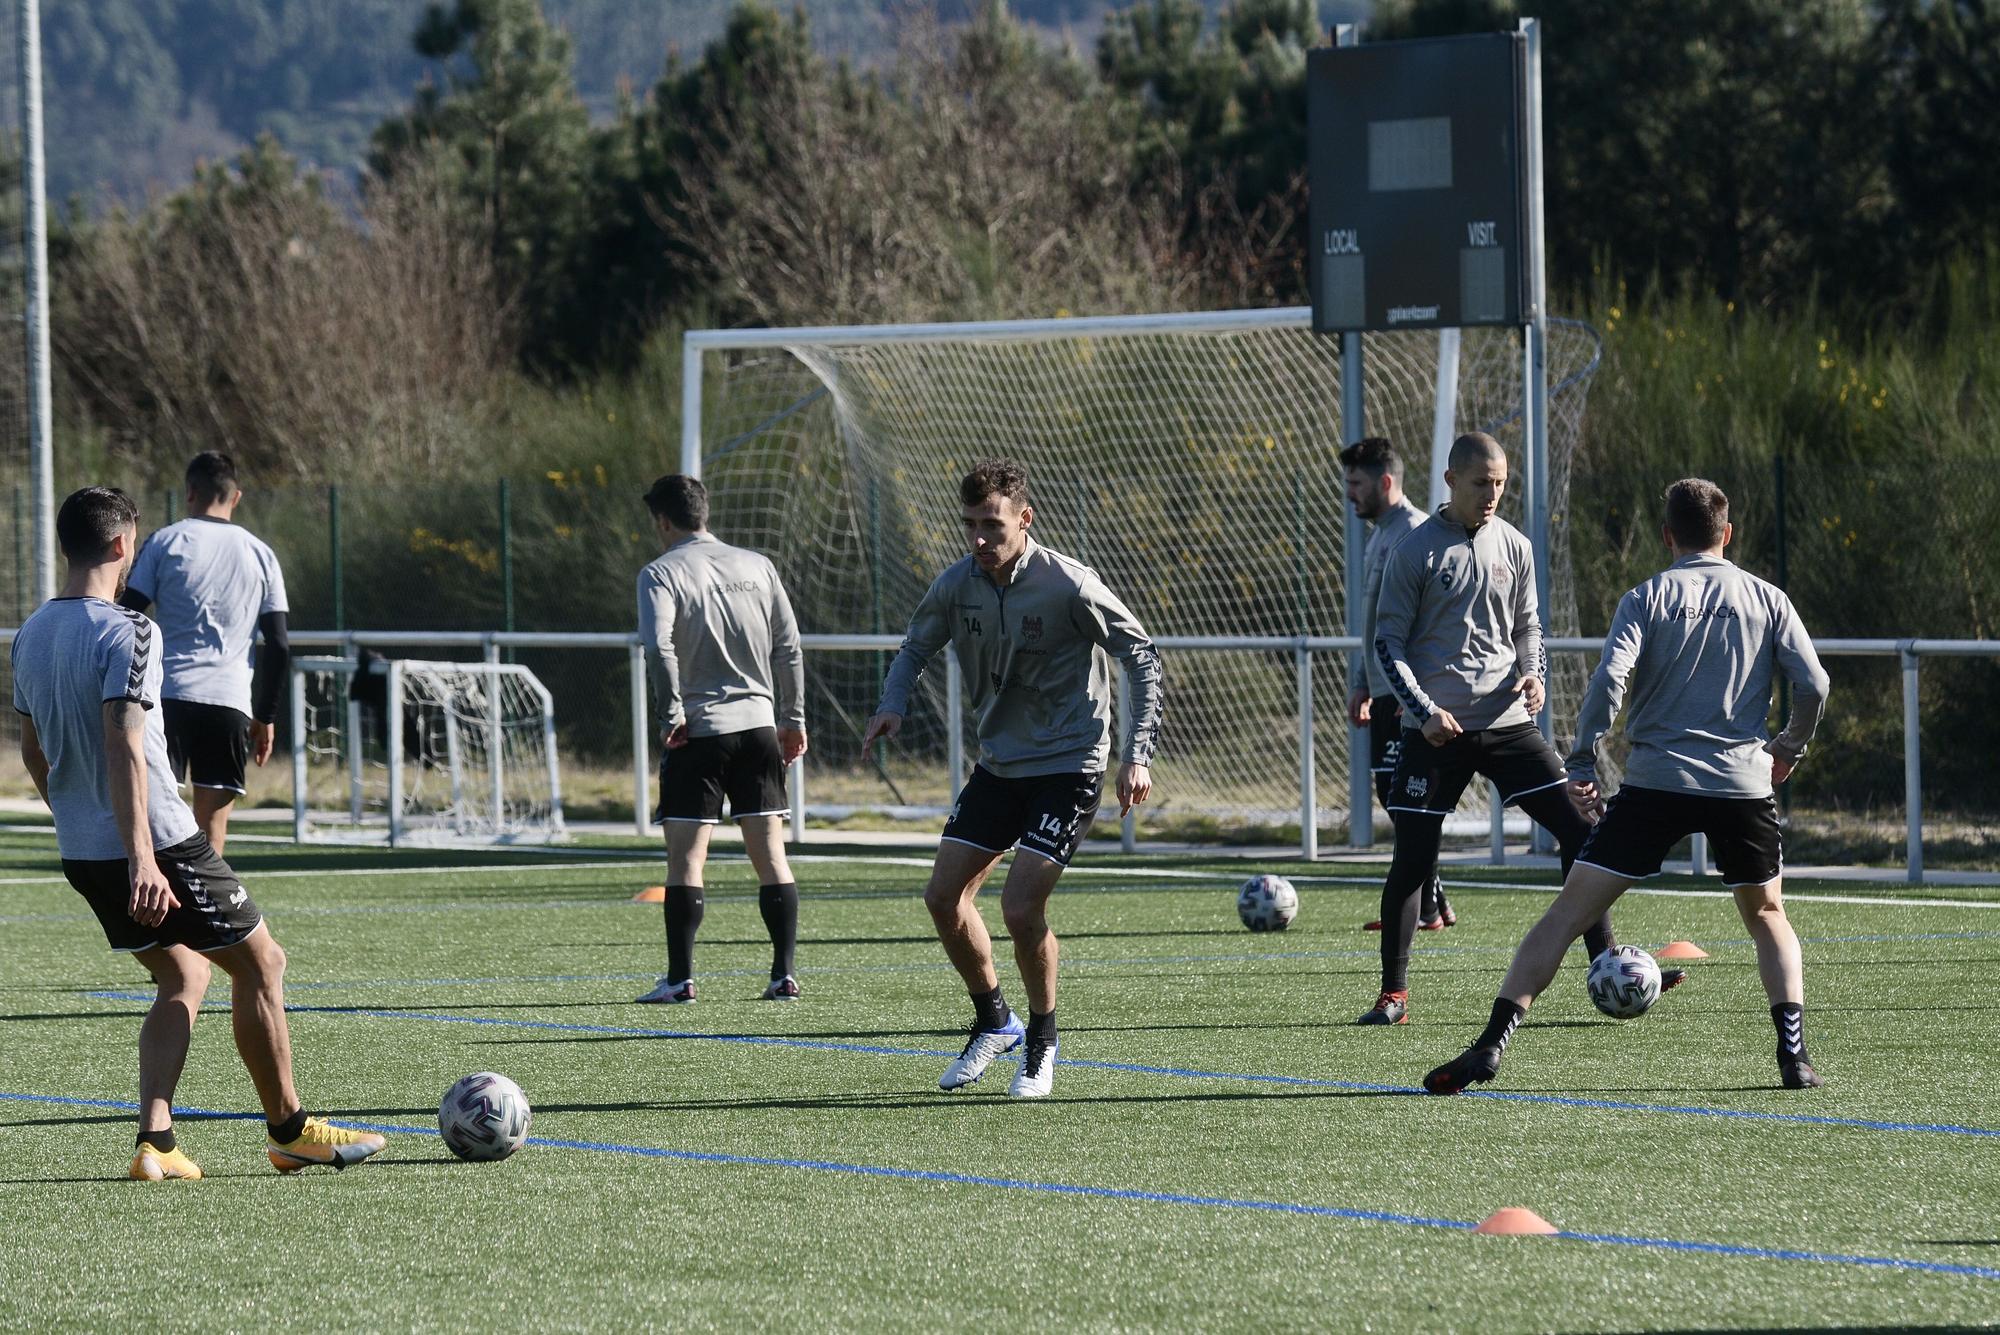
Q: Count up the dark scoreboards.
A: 1